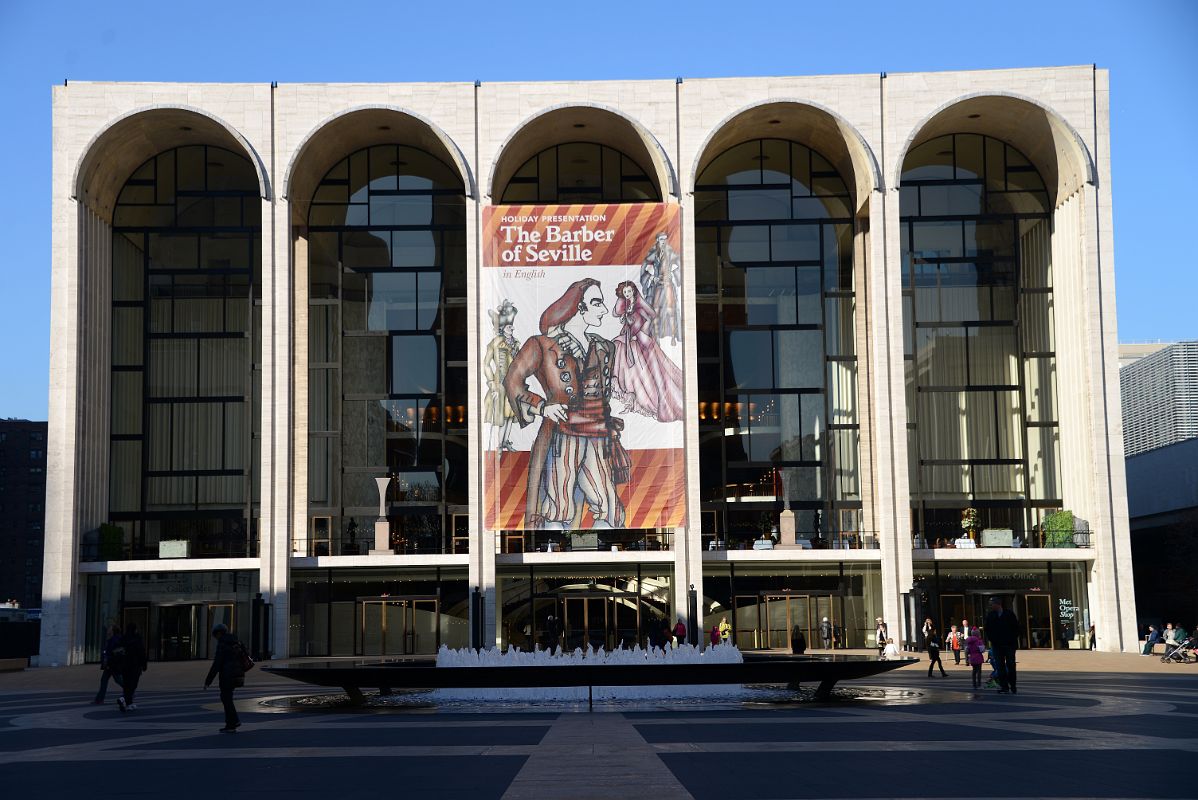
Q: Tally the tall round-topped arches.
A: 5